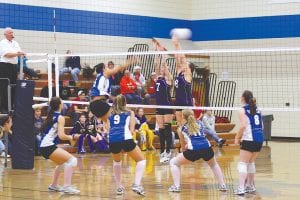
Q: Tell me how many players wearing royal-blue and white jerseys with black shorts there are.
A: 5